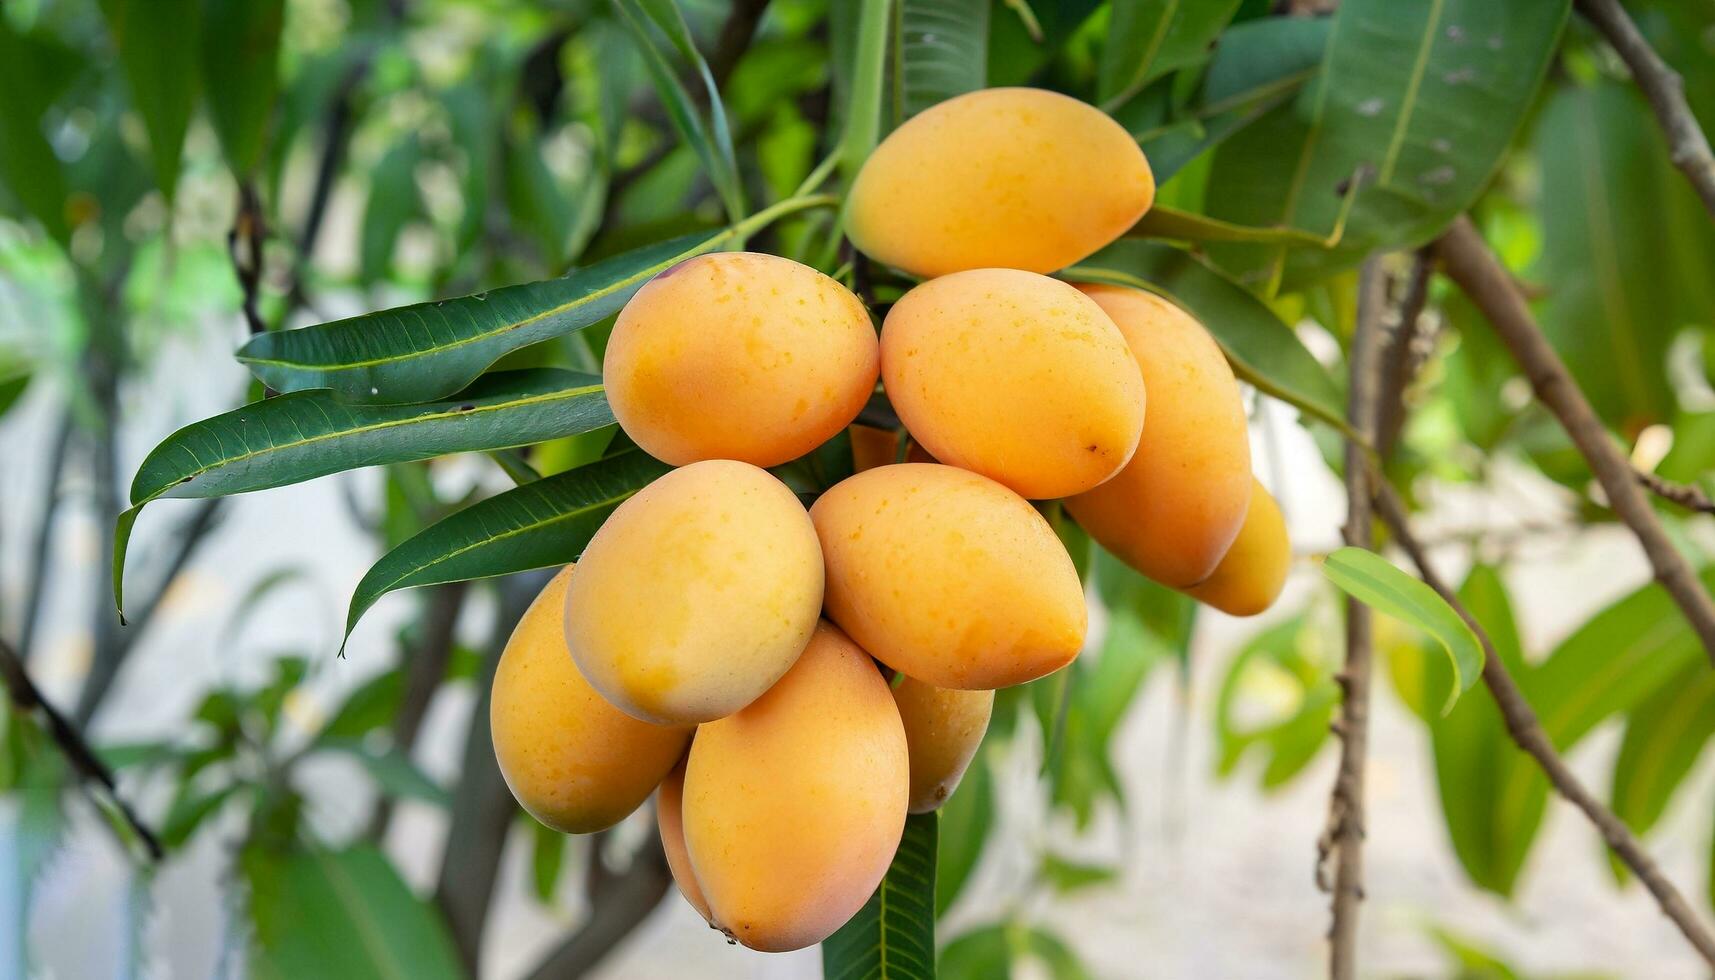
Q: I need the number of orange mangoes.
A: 11